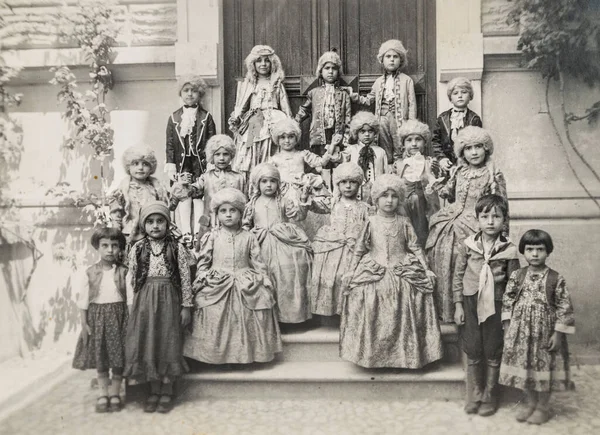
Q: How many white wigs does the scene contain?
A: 15